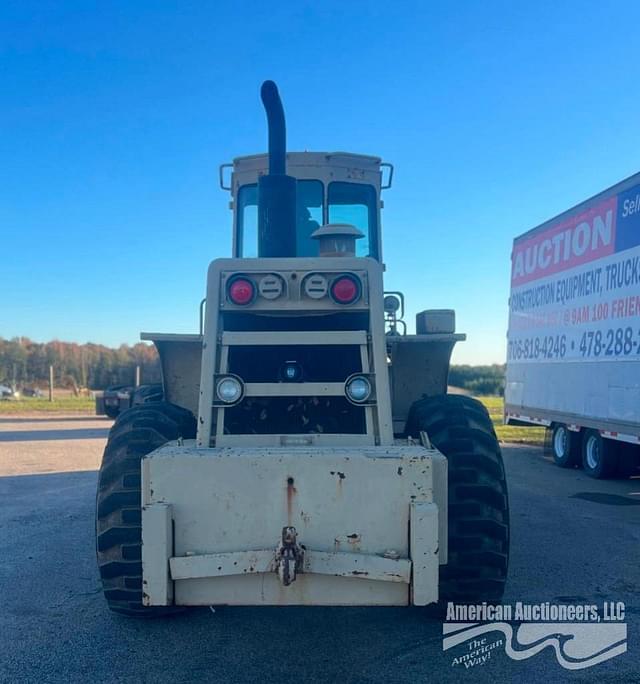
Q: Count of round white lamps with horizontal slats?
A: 2